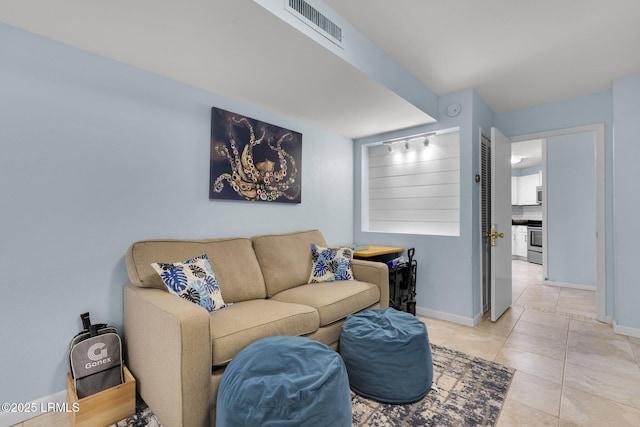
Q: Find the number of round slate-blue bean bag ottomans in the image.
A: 2